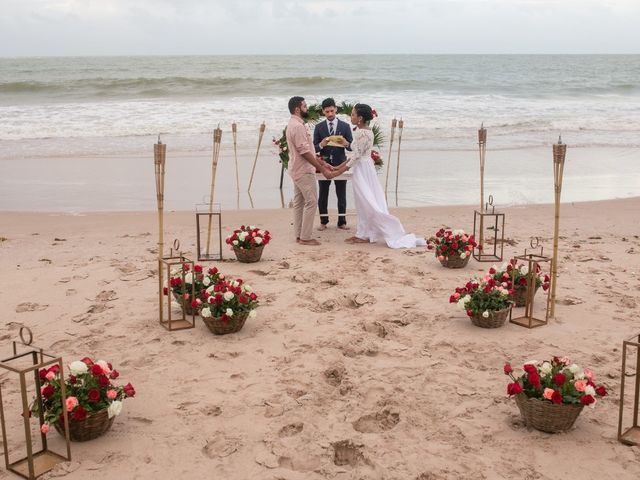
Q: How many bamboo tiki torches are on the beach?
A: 8